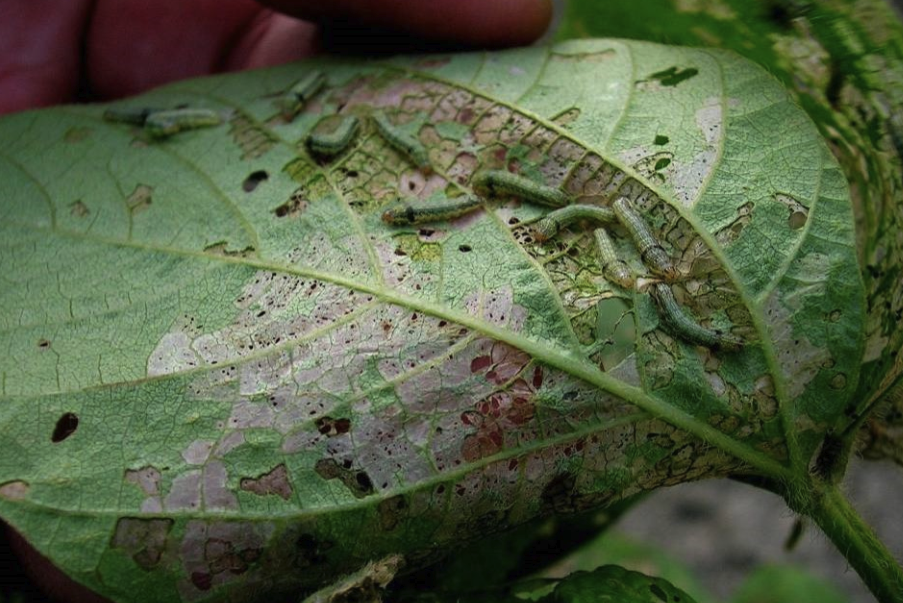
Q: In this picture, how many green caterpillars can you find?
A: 11